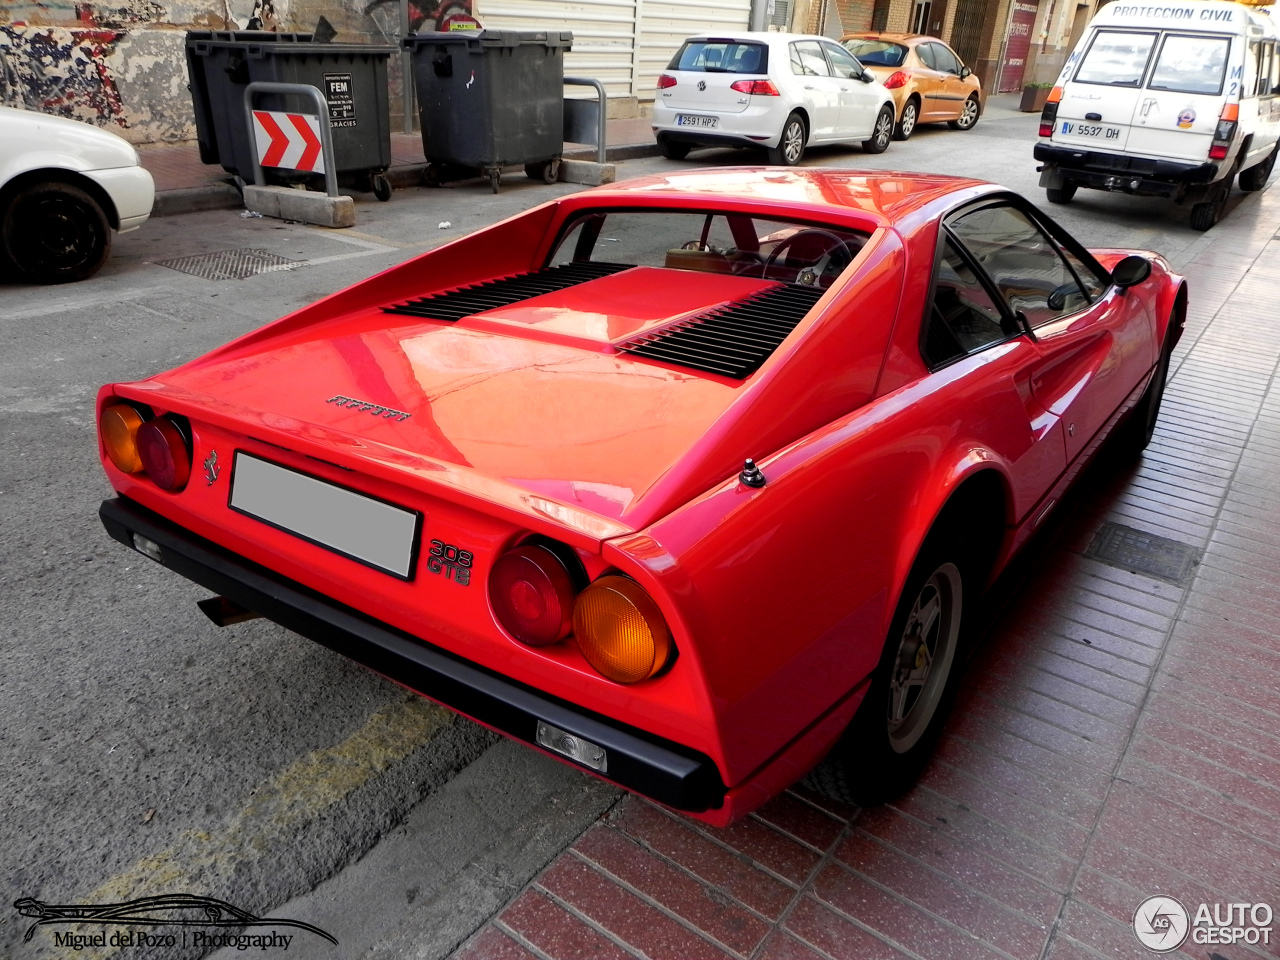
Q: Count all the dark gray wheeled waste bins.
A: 2